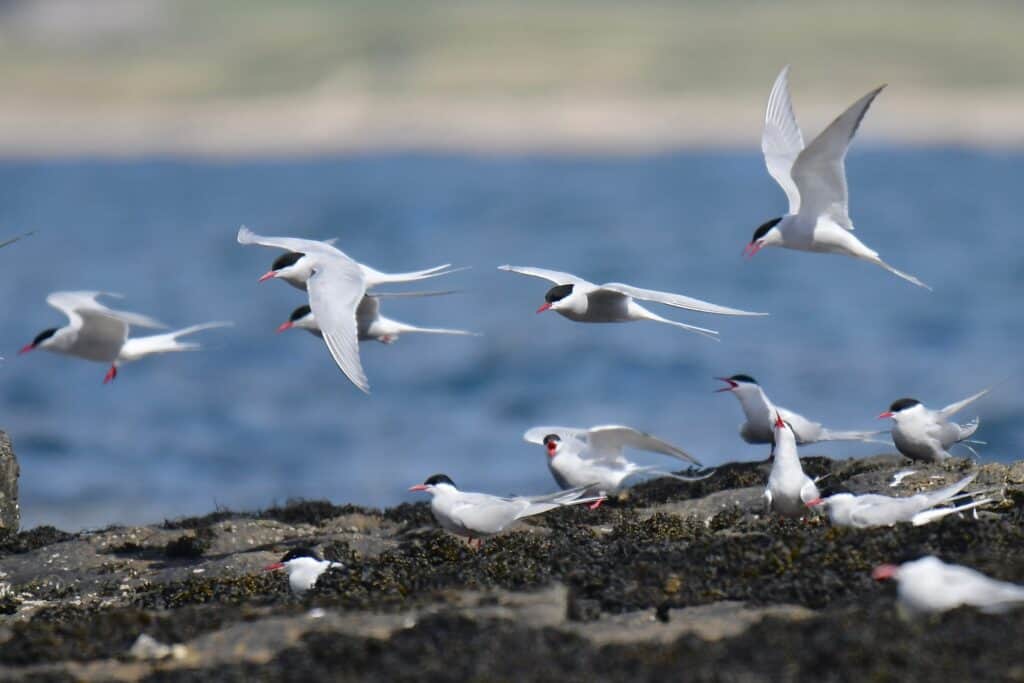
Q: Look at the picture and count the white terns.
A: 13